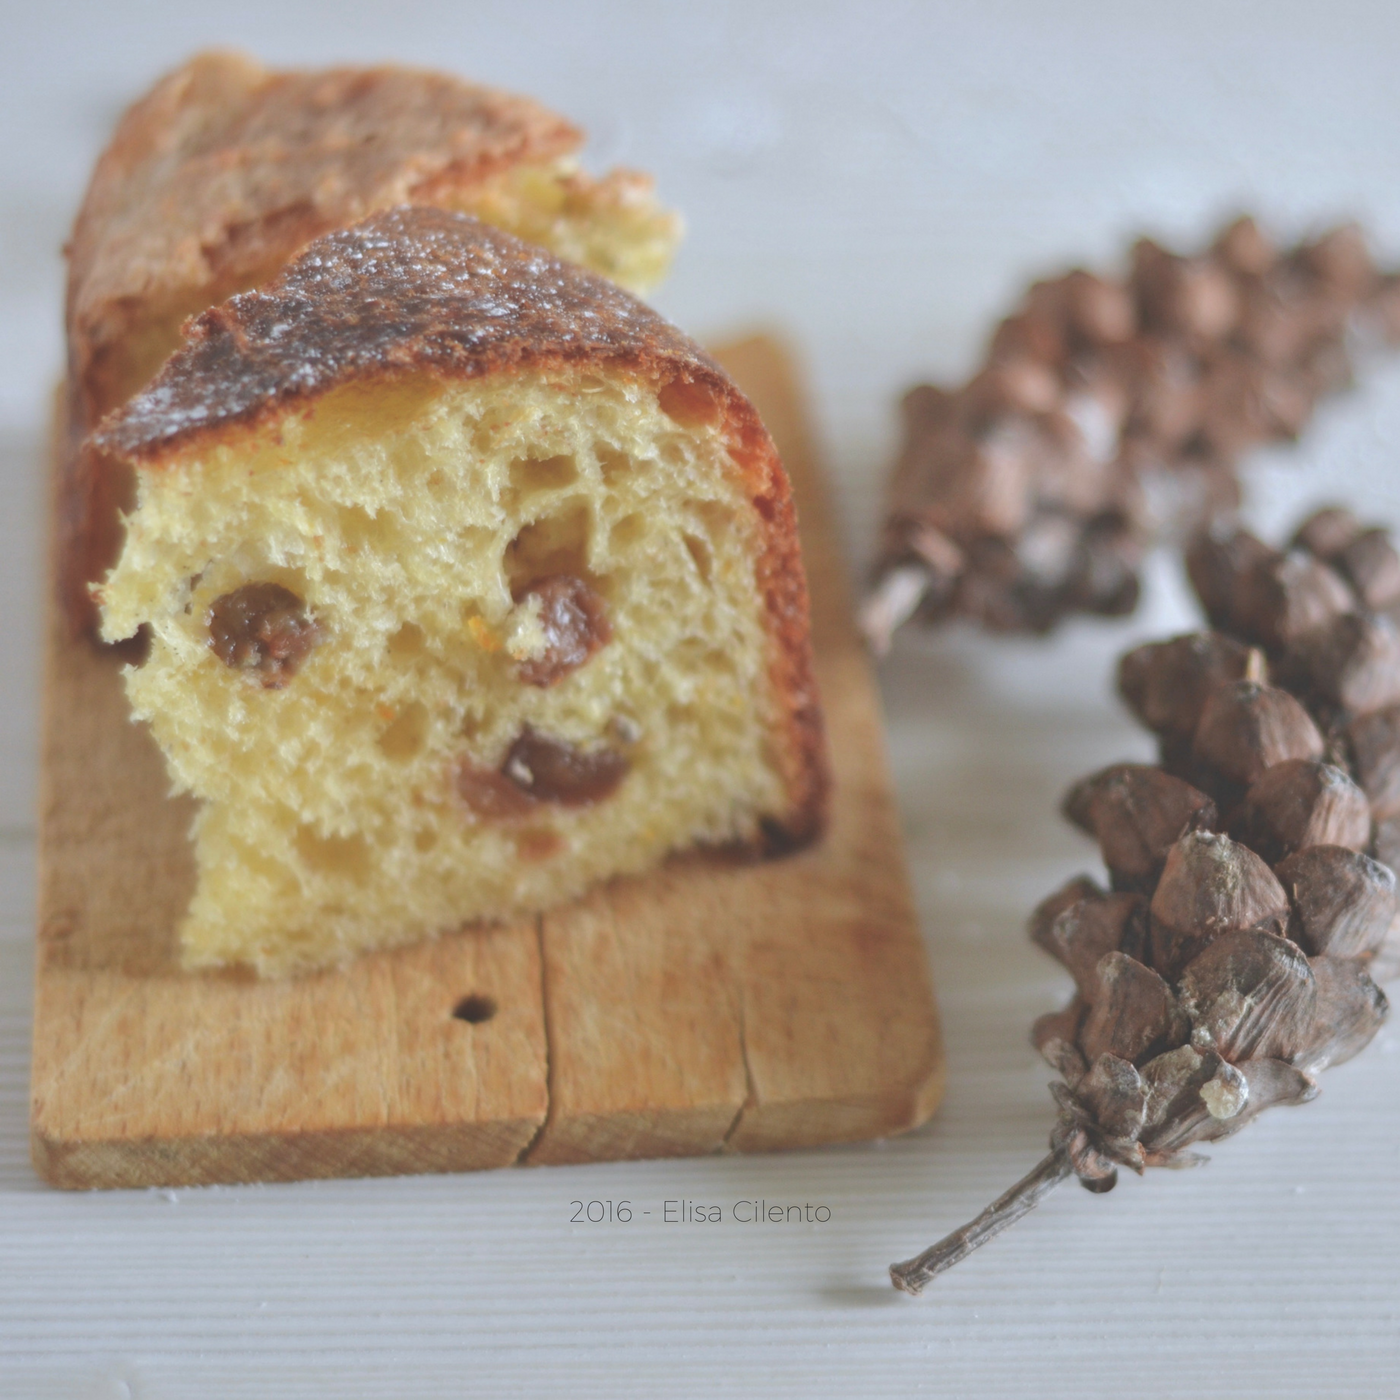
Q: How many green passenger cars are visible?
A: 0